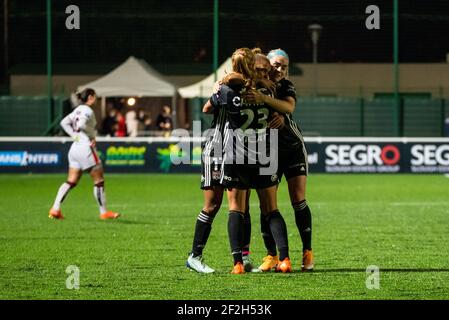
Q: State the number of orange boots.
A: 6